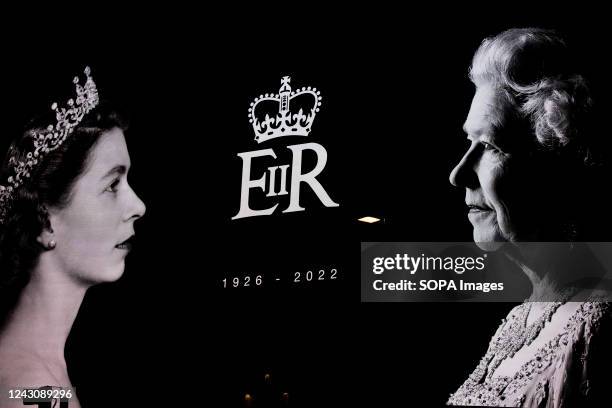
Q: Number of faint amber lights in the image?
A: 3